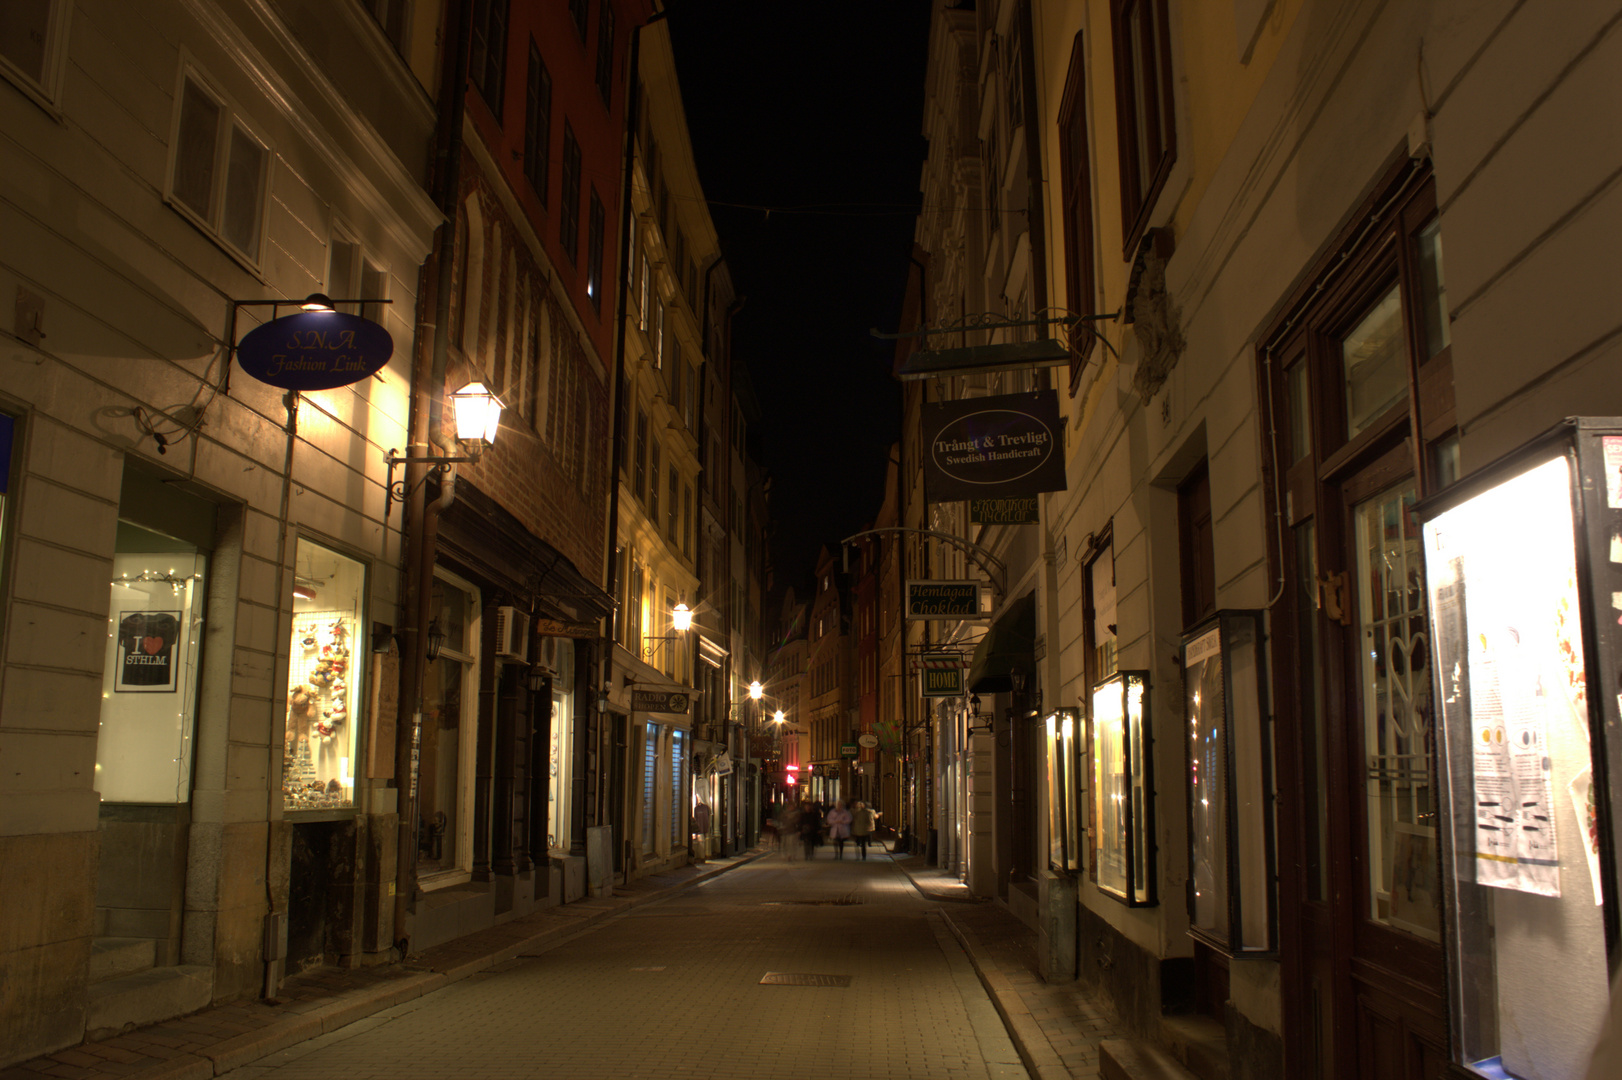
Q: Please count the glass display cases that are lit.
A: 3